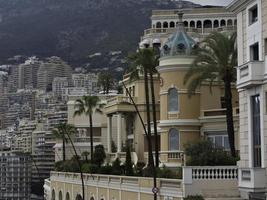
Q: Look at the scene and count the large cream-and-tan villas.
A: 1